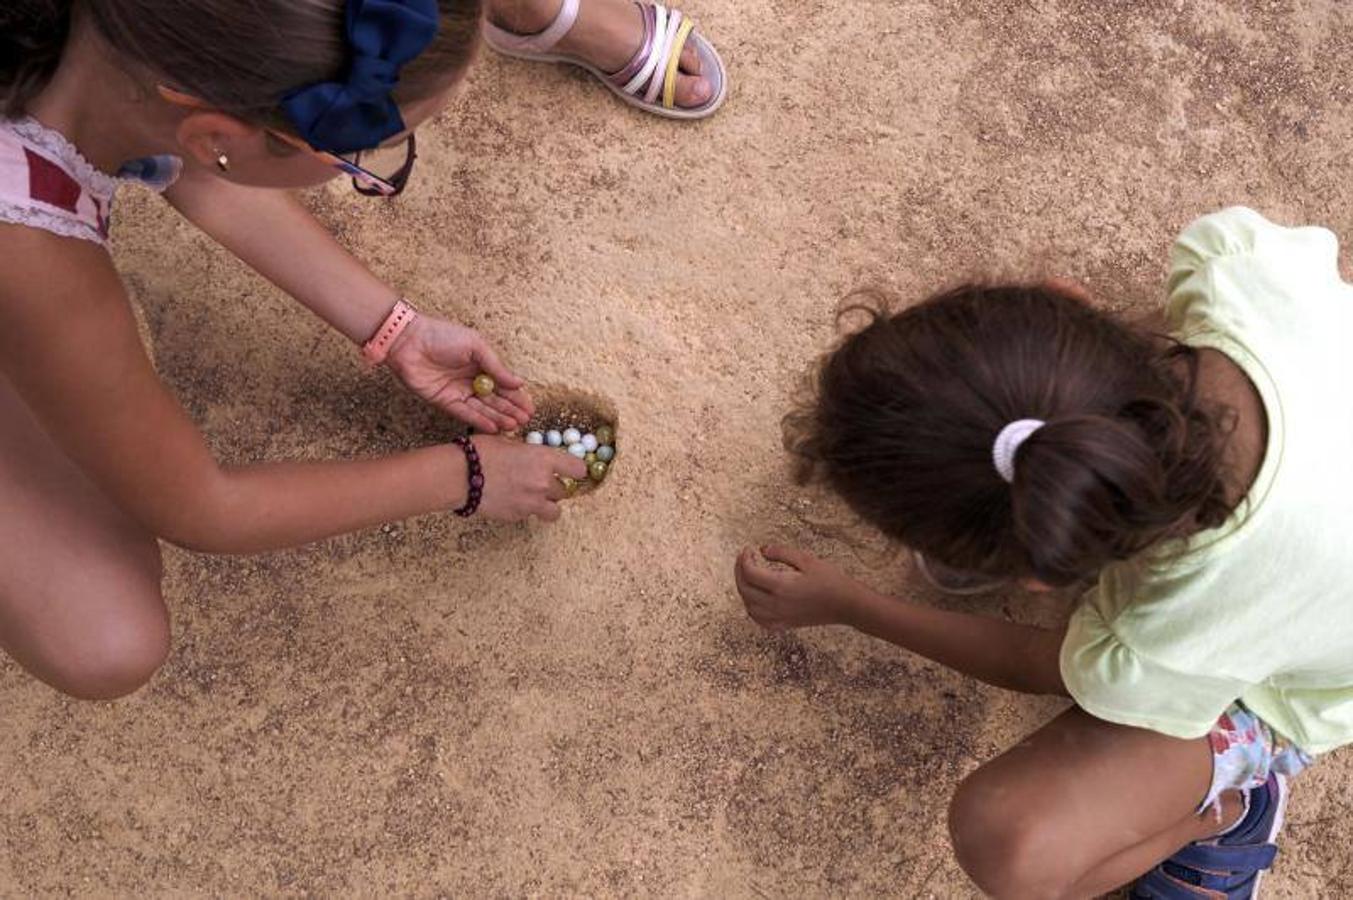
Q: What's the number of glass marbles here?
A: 11